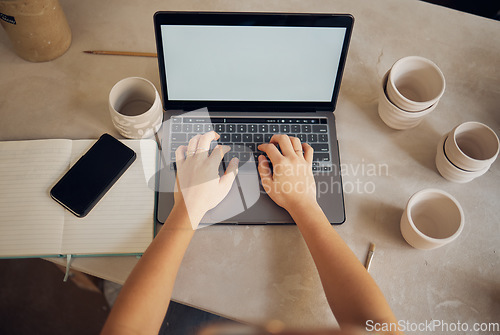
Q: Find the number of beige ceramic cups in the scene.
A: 6